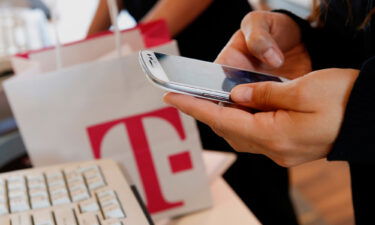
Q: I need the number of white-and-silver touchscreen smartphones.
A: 1